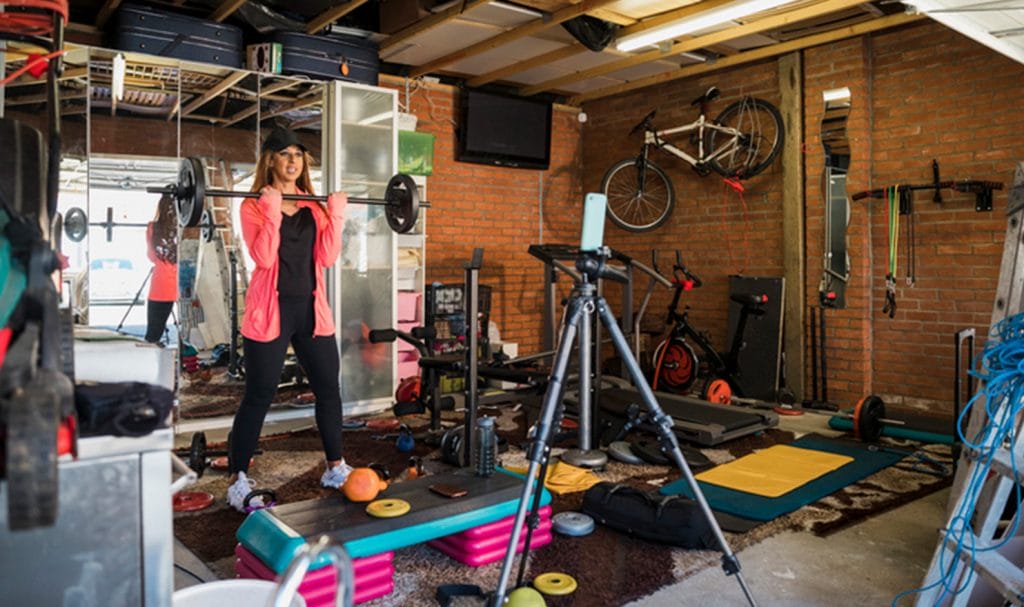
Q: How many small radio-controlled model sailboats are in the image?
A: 0